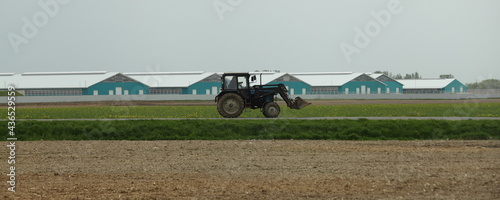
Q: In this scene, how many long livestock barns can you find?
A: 6